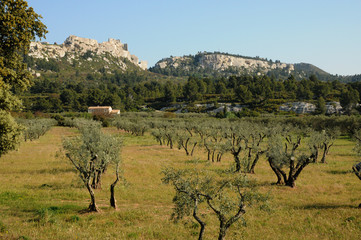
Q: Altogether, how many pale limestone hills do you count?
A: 2